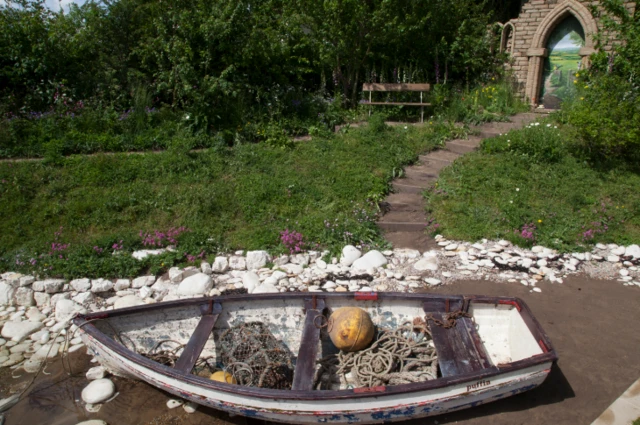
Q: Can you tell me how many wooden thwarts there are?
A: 3